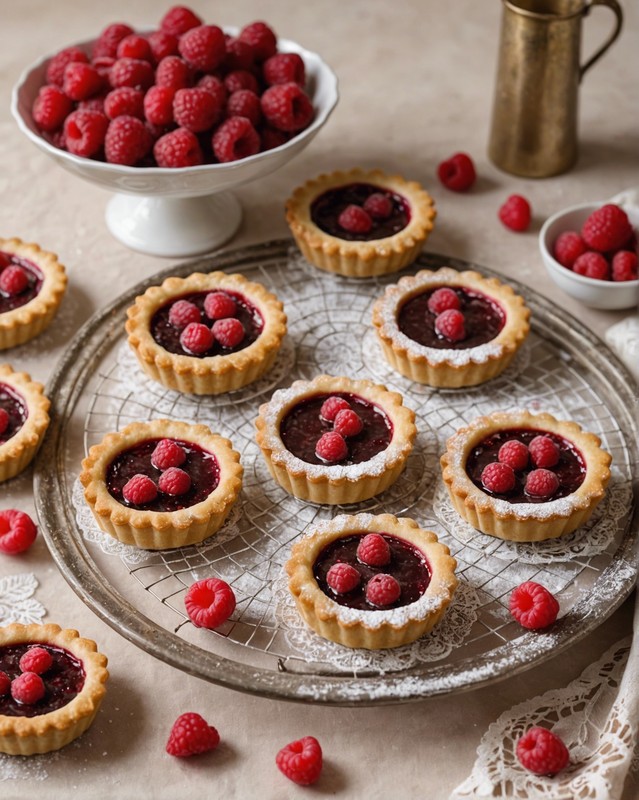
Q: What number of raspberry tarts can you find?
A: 10